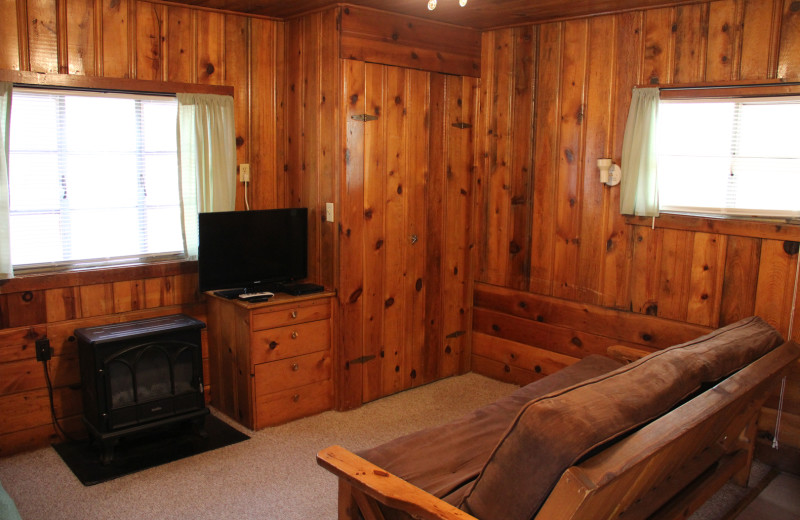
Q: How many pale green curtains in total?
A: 3